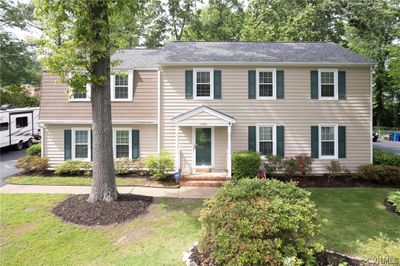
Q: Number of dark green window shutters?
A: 13